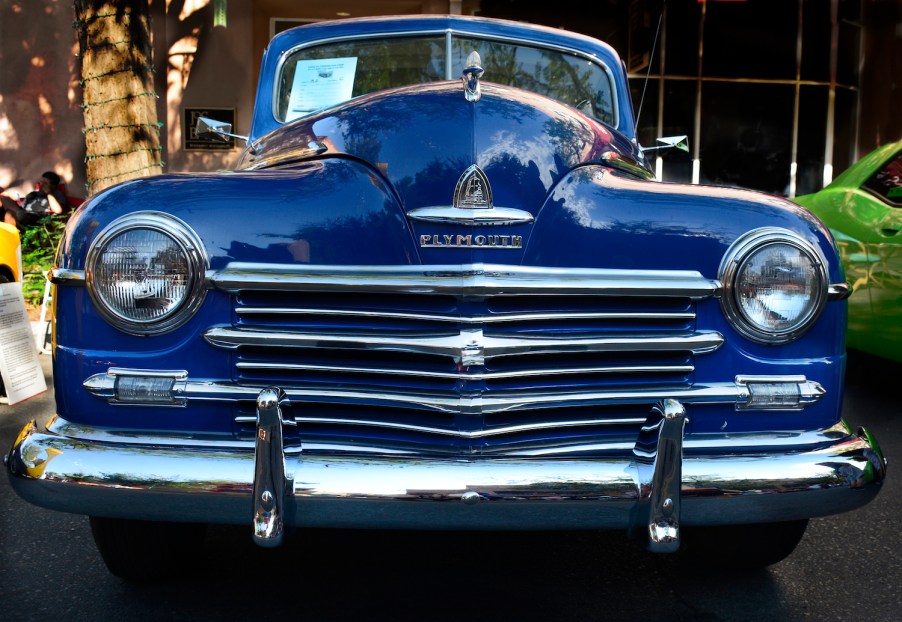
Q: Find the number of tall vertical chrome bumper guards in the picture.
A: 2